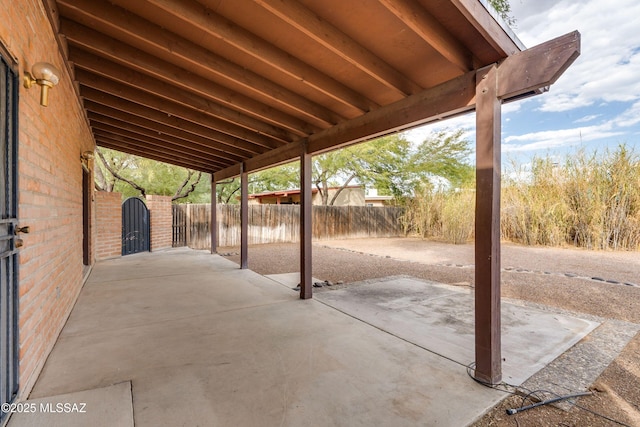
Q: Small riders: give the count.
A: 0